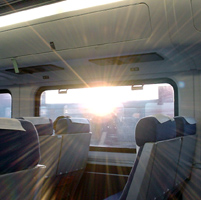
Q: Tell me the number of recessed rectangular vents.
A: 2